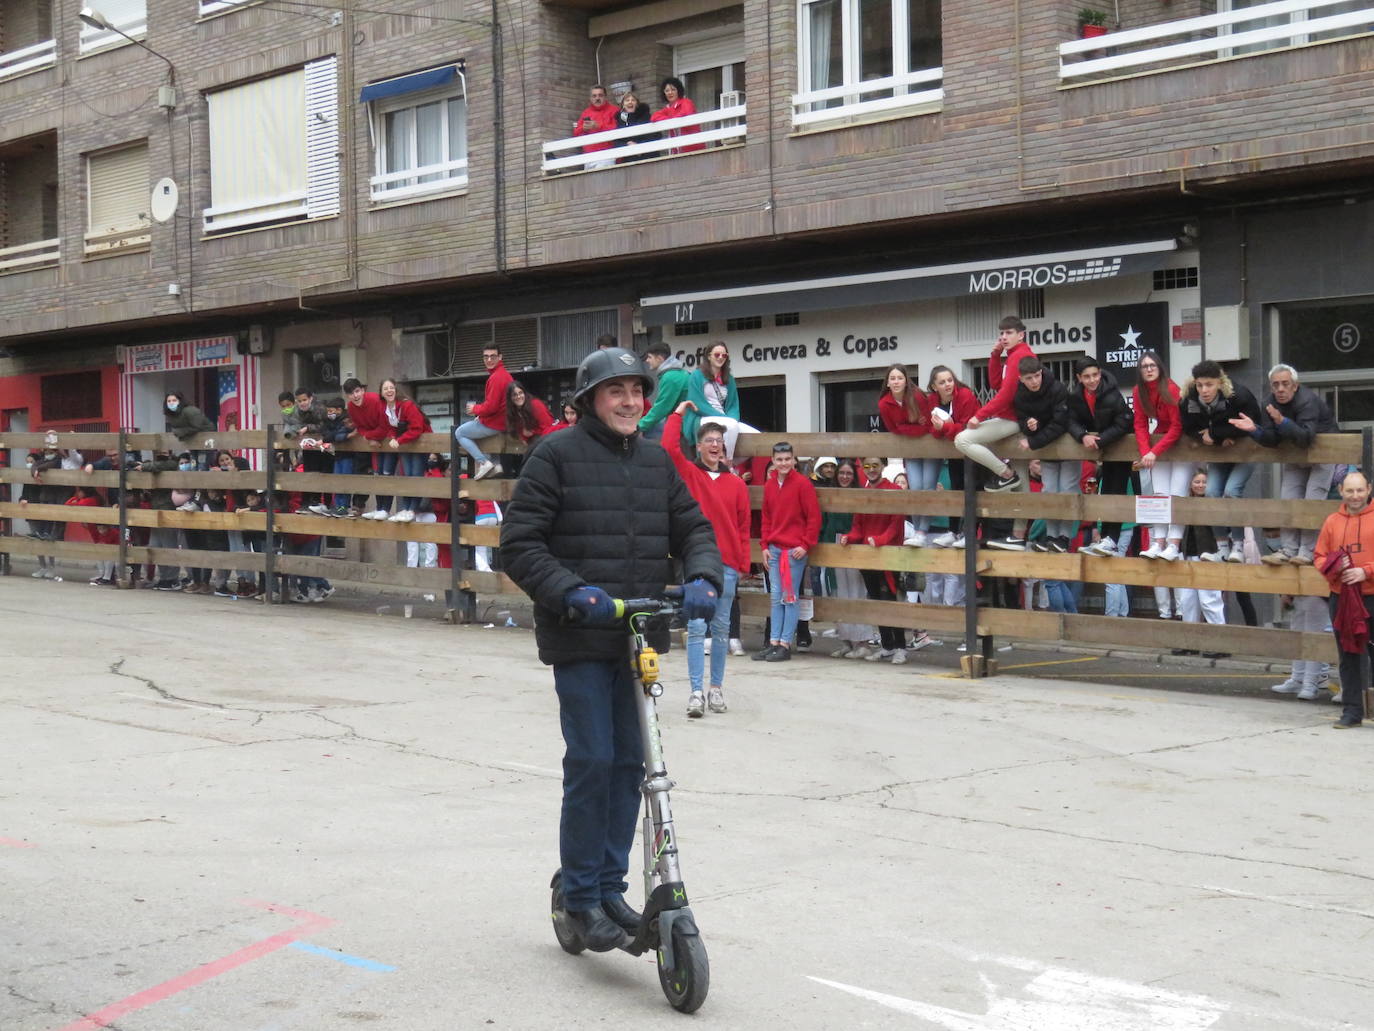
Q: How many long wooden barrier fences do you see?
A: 1